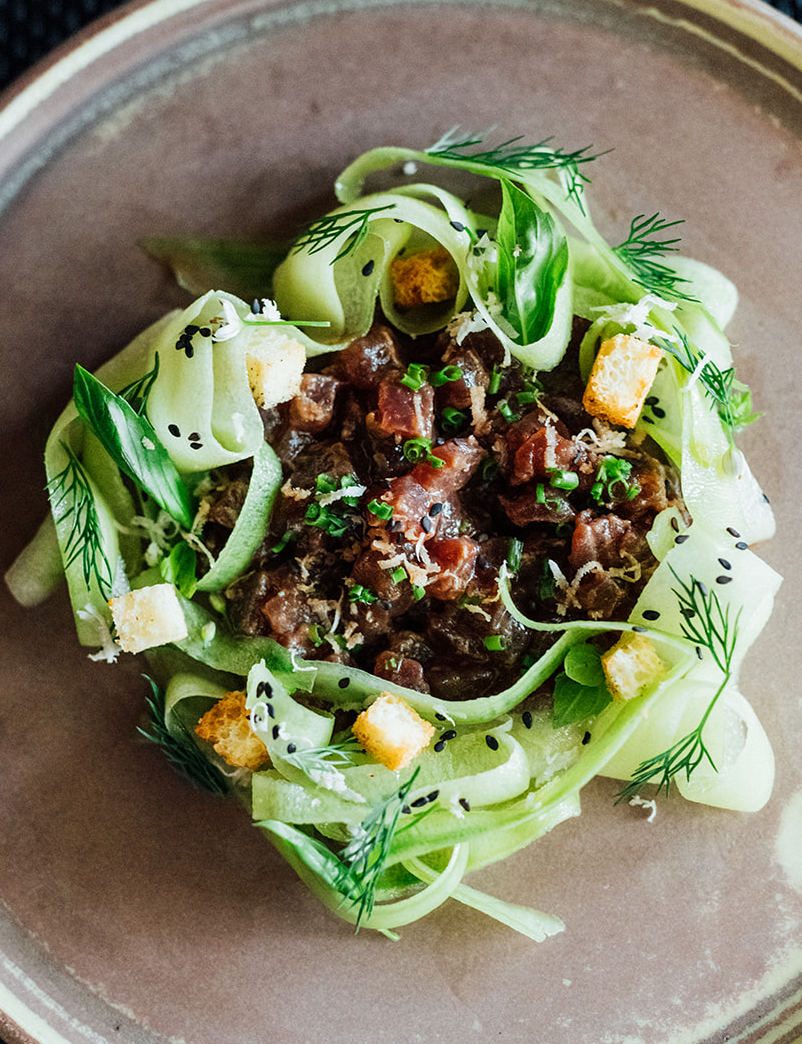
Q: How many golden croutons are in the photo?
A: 7